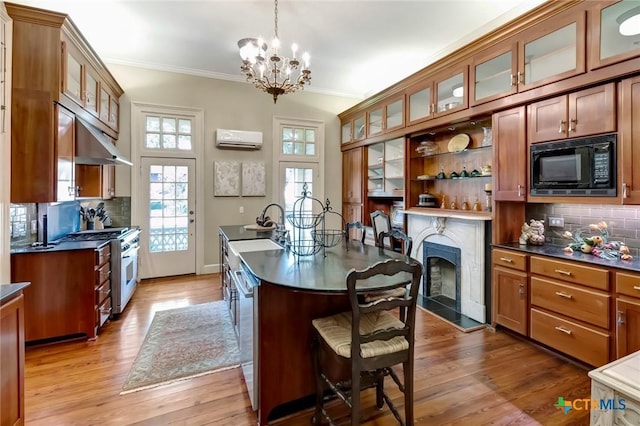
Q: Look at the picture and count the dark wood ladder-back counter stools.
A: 3